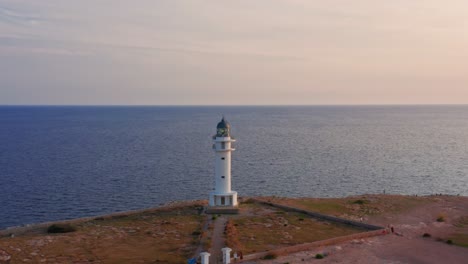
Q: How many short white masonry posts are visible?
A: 2